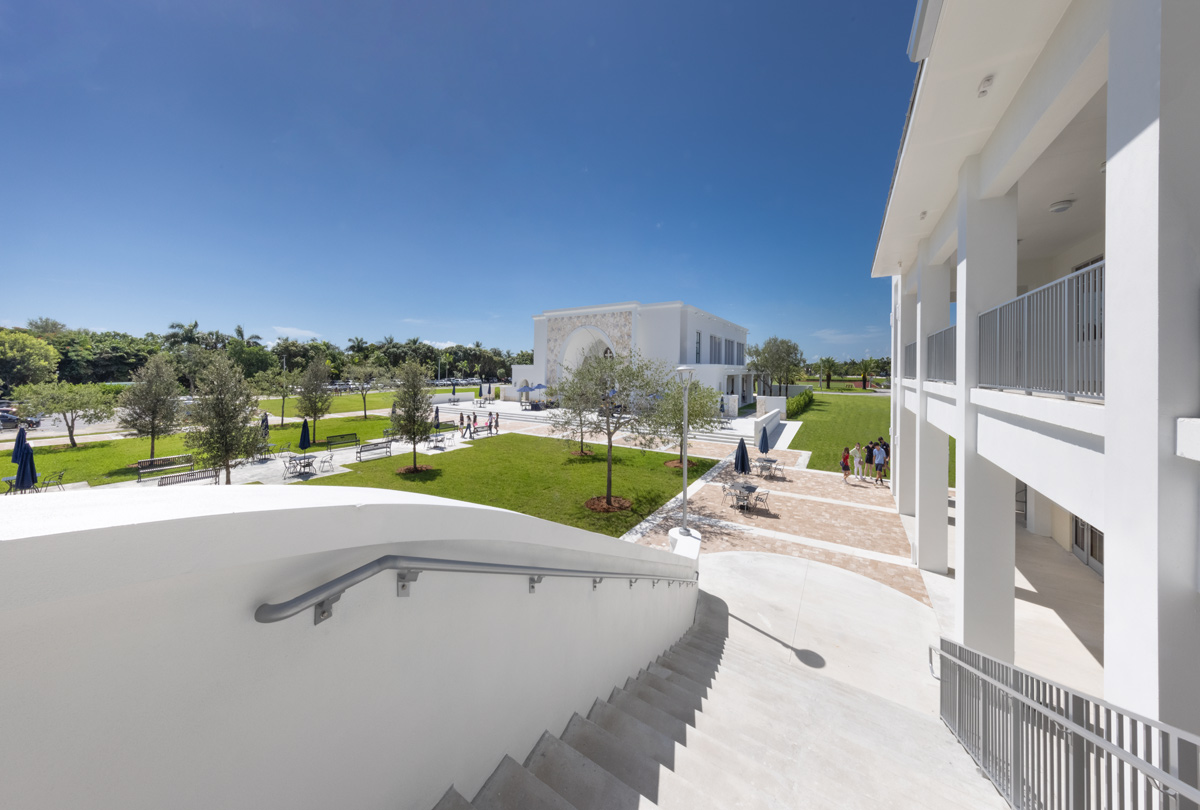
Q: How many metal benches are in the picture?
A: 6